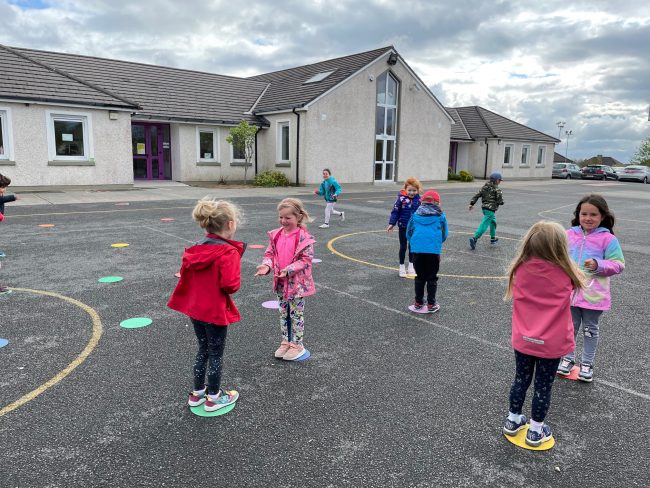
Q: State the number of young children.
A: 9